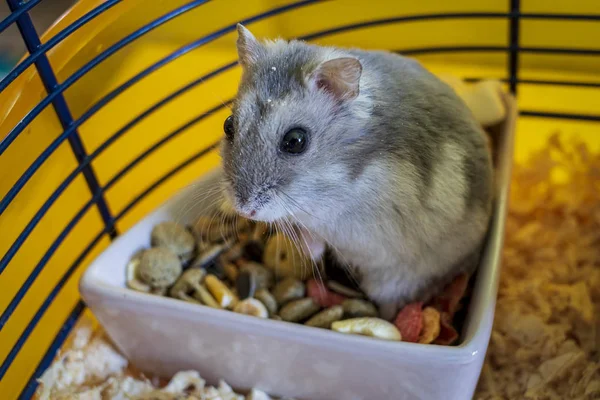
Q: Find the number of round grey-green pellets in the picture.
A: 2